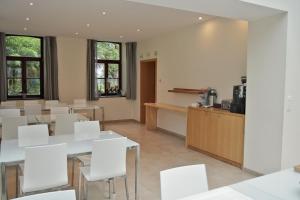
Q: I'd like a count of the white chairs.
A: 14